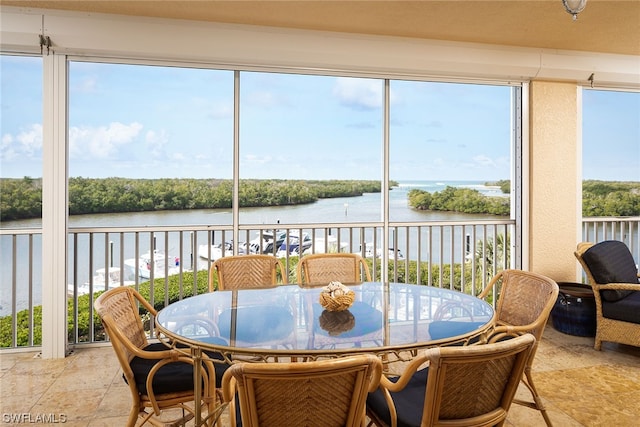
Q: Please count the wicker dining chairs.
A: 6